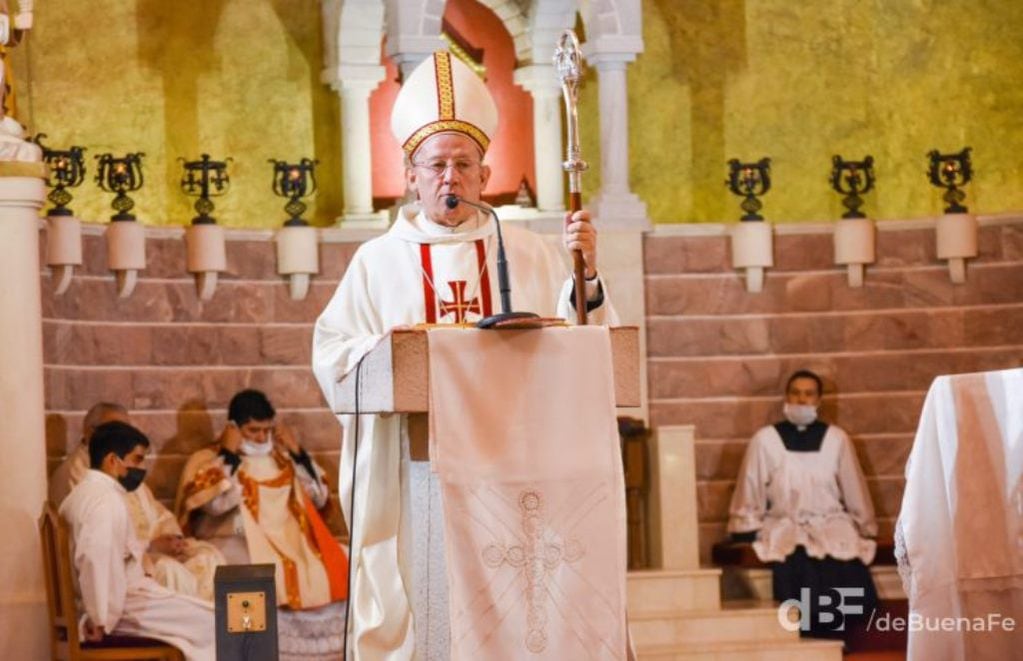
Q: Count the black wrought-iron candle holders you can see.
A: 7